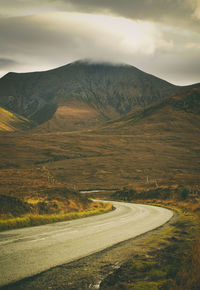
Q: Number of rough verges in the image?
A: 2